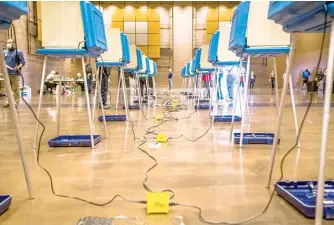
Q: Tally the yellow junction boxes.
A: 4